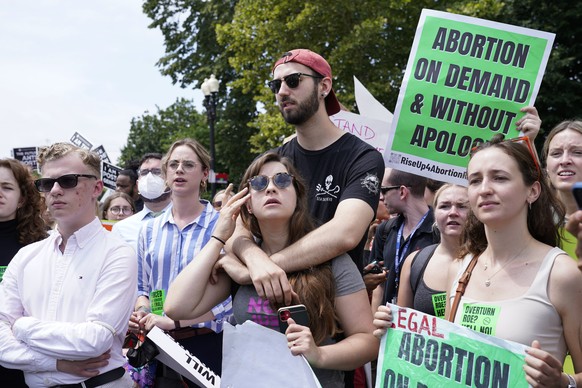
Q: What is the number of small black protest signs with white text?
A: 4